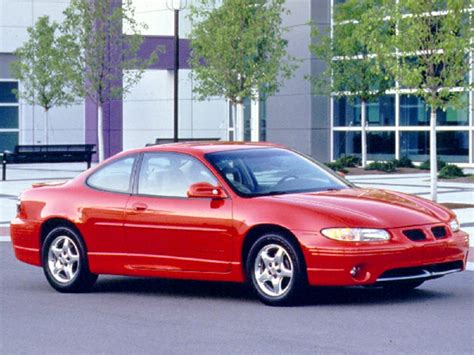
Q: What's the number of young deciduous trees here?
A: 5